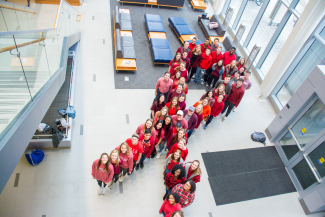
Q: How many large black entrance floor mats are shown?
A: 2